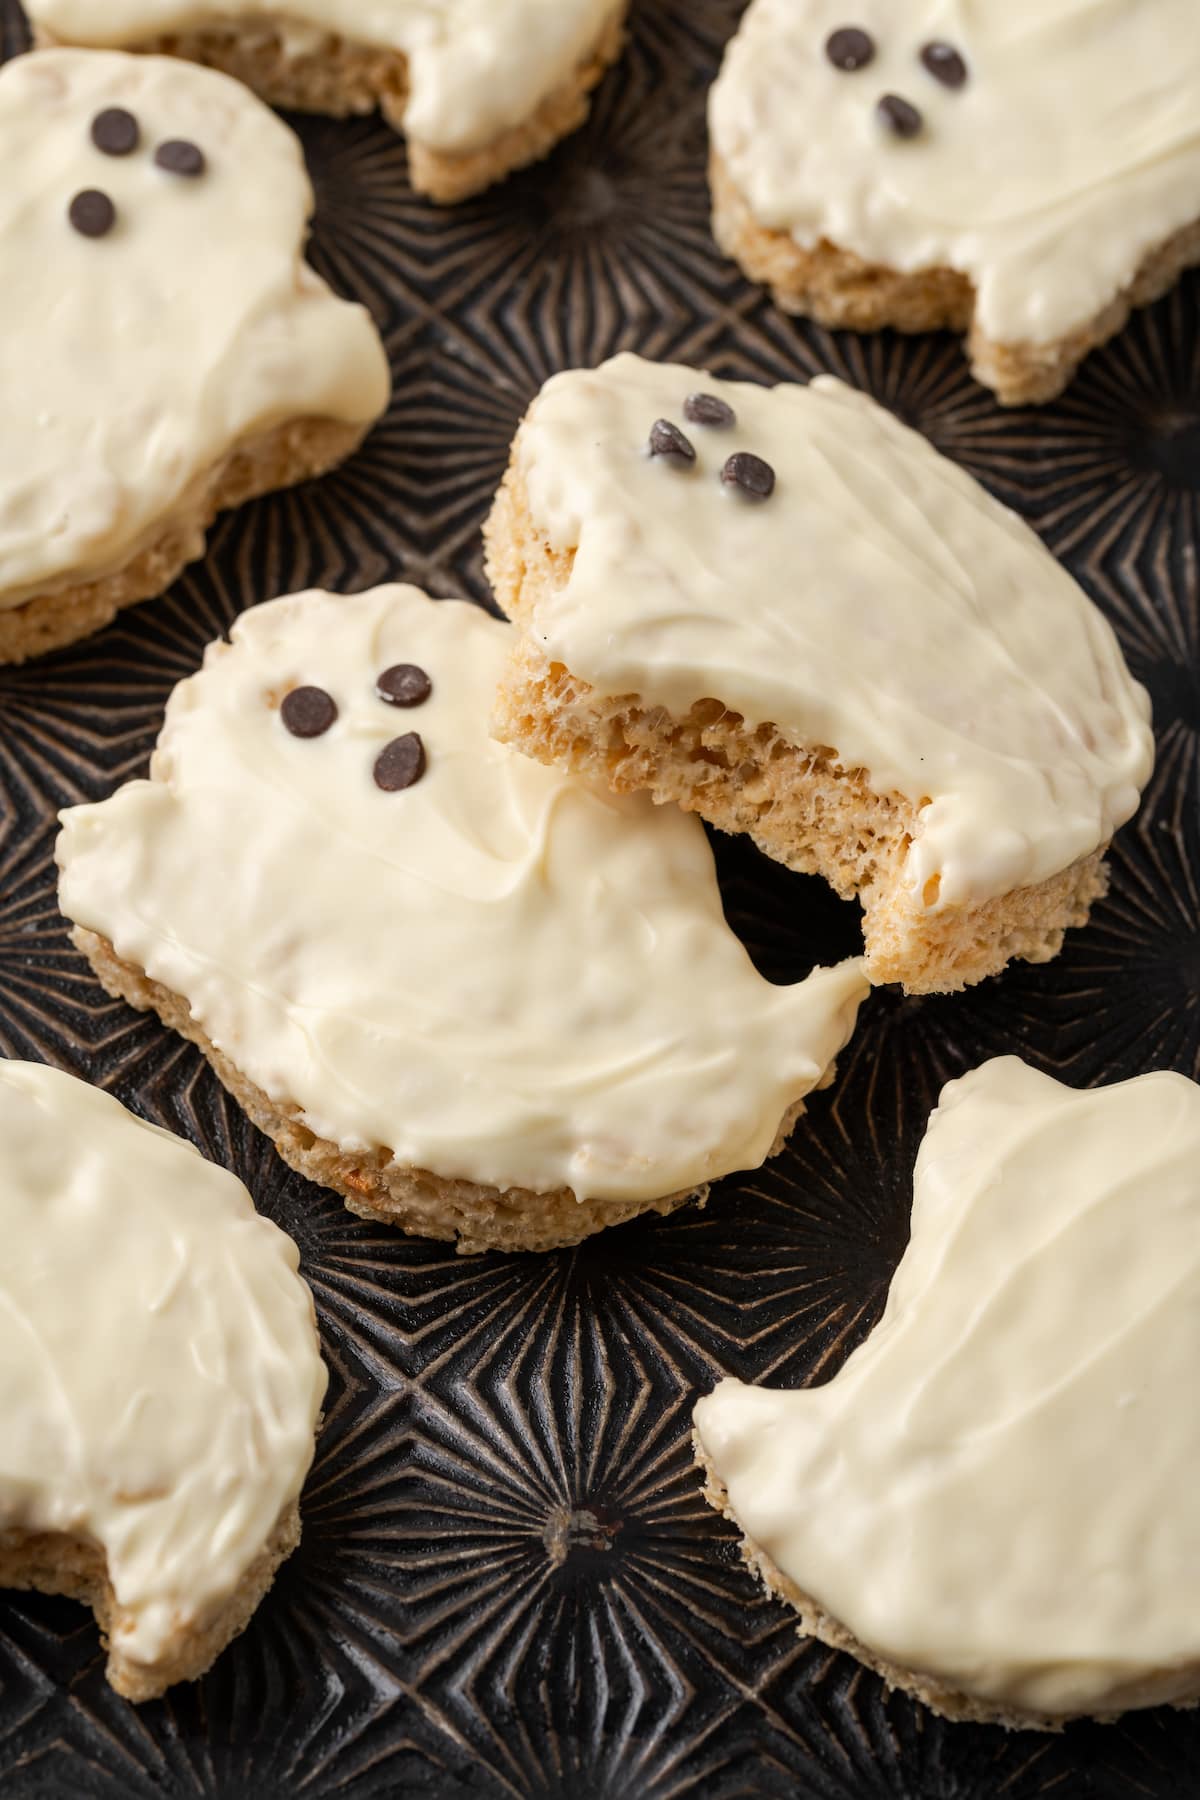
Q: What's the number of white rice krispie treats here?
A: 7